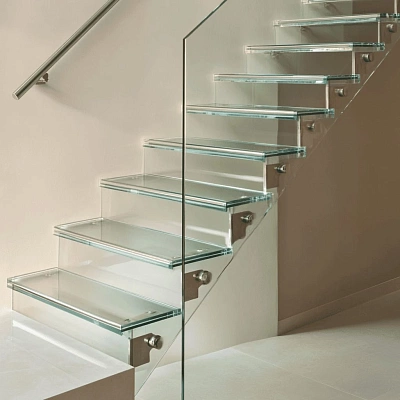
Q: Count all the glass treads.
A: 9